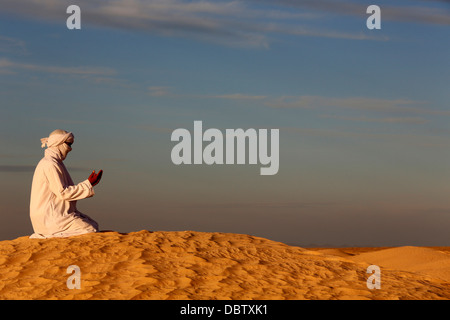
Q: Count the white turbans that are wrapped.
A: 1